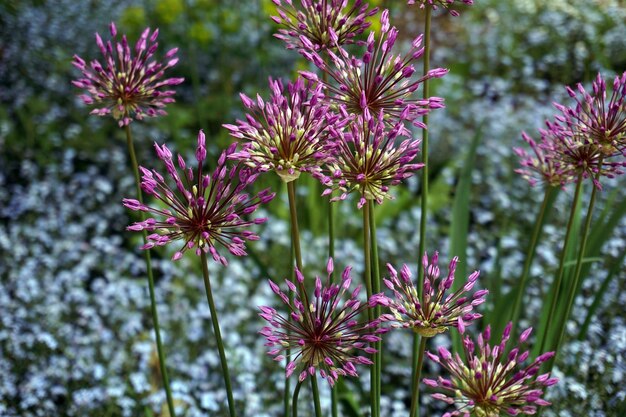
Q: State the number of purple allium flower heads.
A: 13